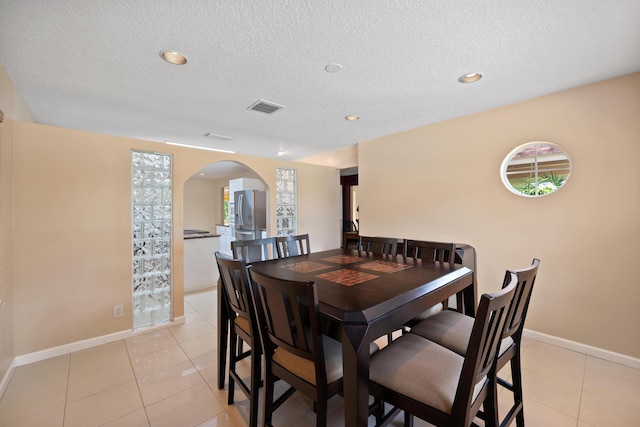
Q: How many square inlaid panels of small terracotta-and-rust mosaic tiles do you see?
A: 4